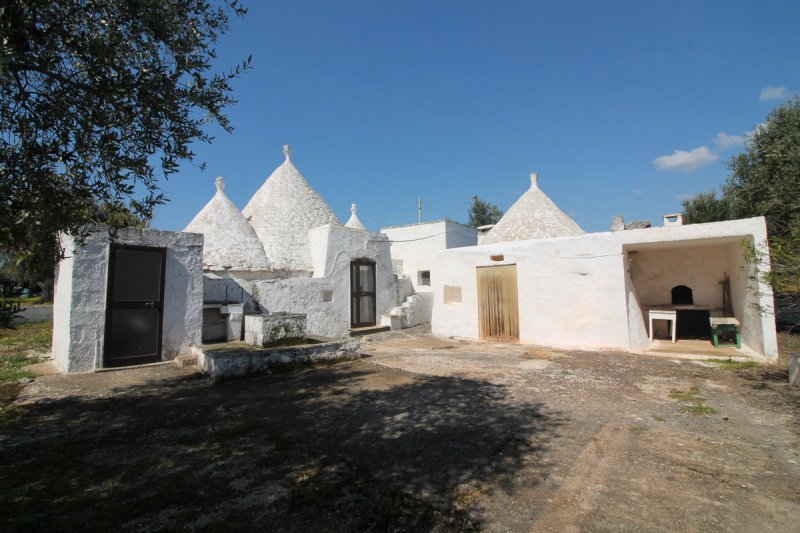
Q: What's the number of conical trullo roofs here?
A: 4